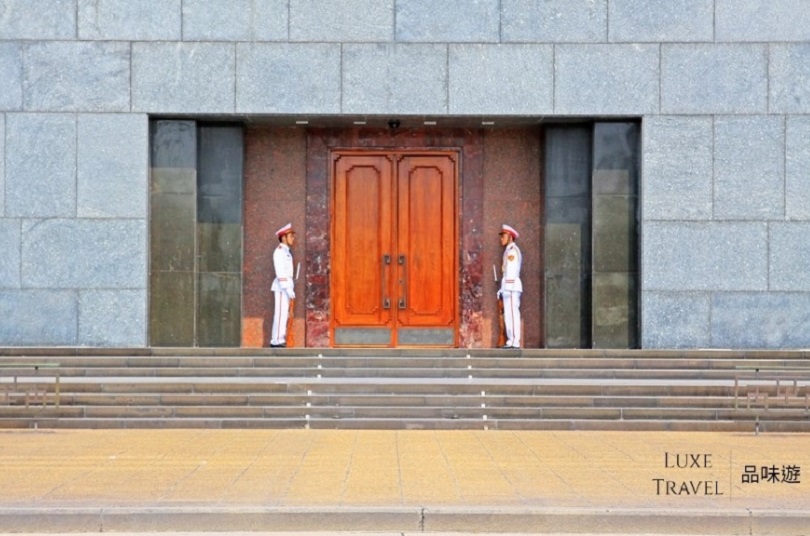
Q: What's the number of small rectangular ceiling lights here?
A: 4